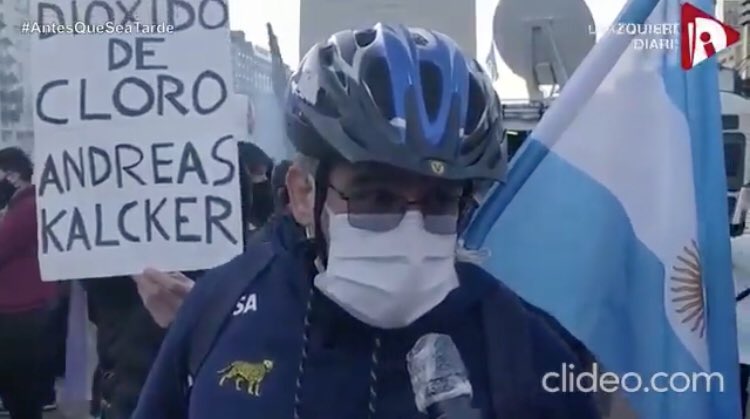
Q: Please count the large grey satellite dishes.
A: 1